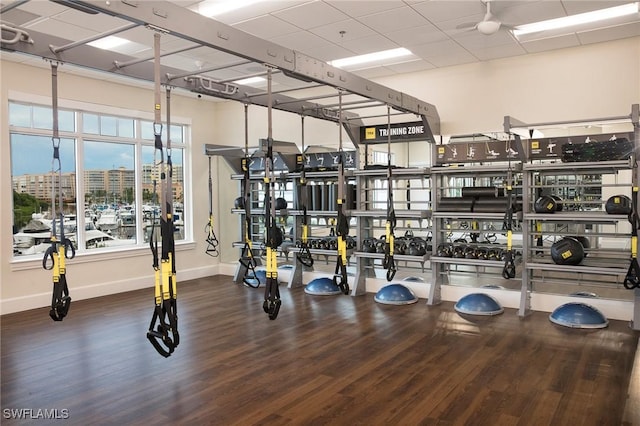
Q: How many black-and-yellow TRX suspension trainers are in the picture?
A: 11